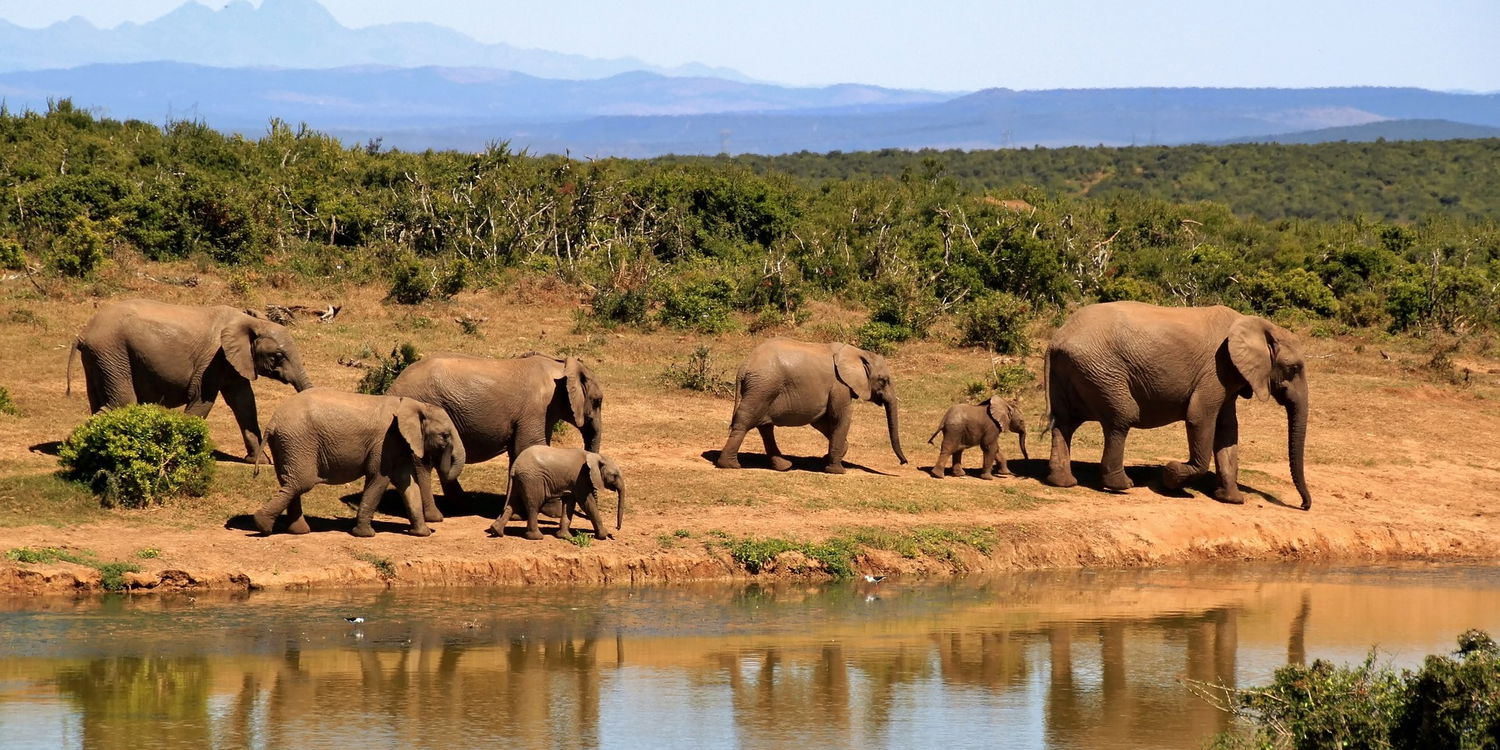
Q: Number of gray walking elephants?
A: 7